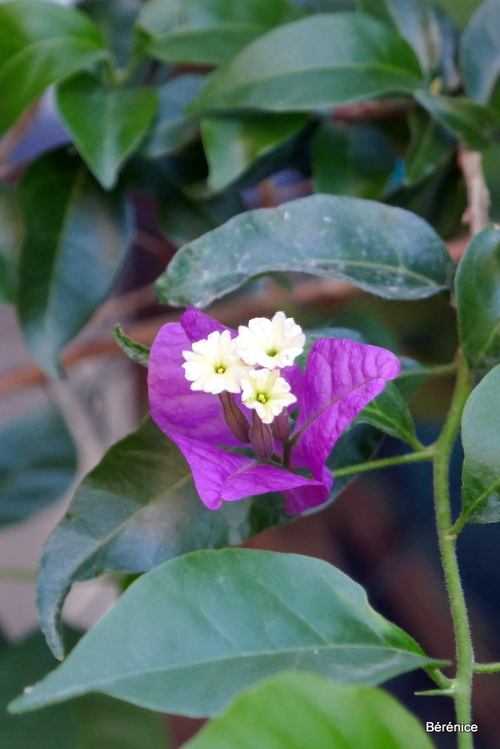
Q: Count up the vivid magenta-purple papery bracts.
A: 3